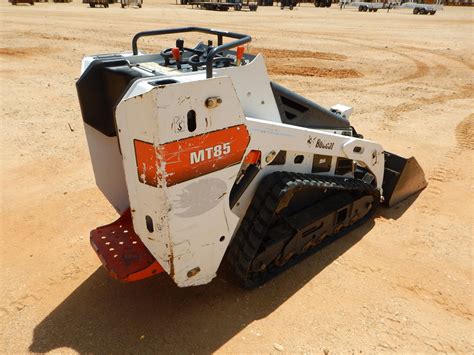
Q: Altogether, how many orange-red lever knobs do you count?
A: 2